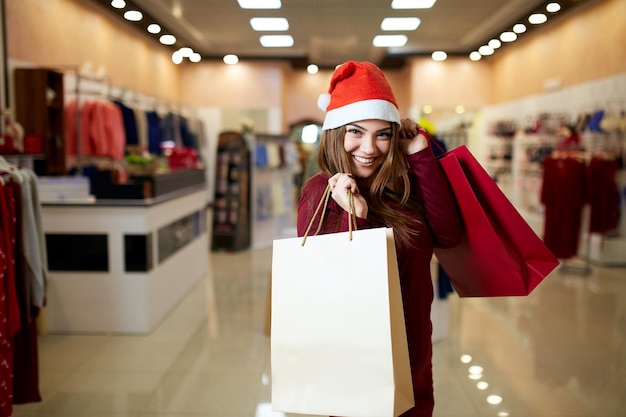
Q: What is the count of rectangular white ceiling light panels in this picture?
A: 6